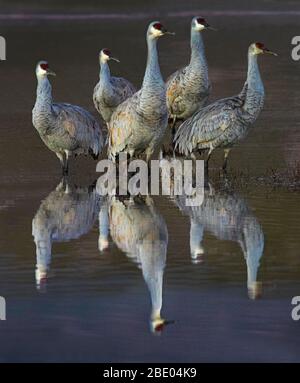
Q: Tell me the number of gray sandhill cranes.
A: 5